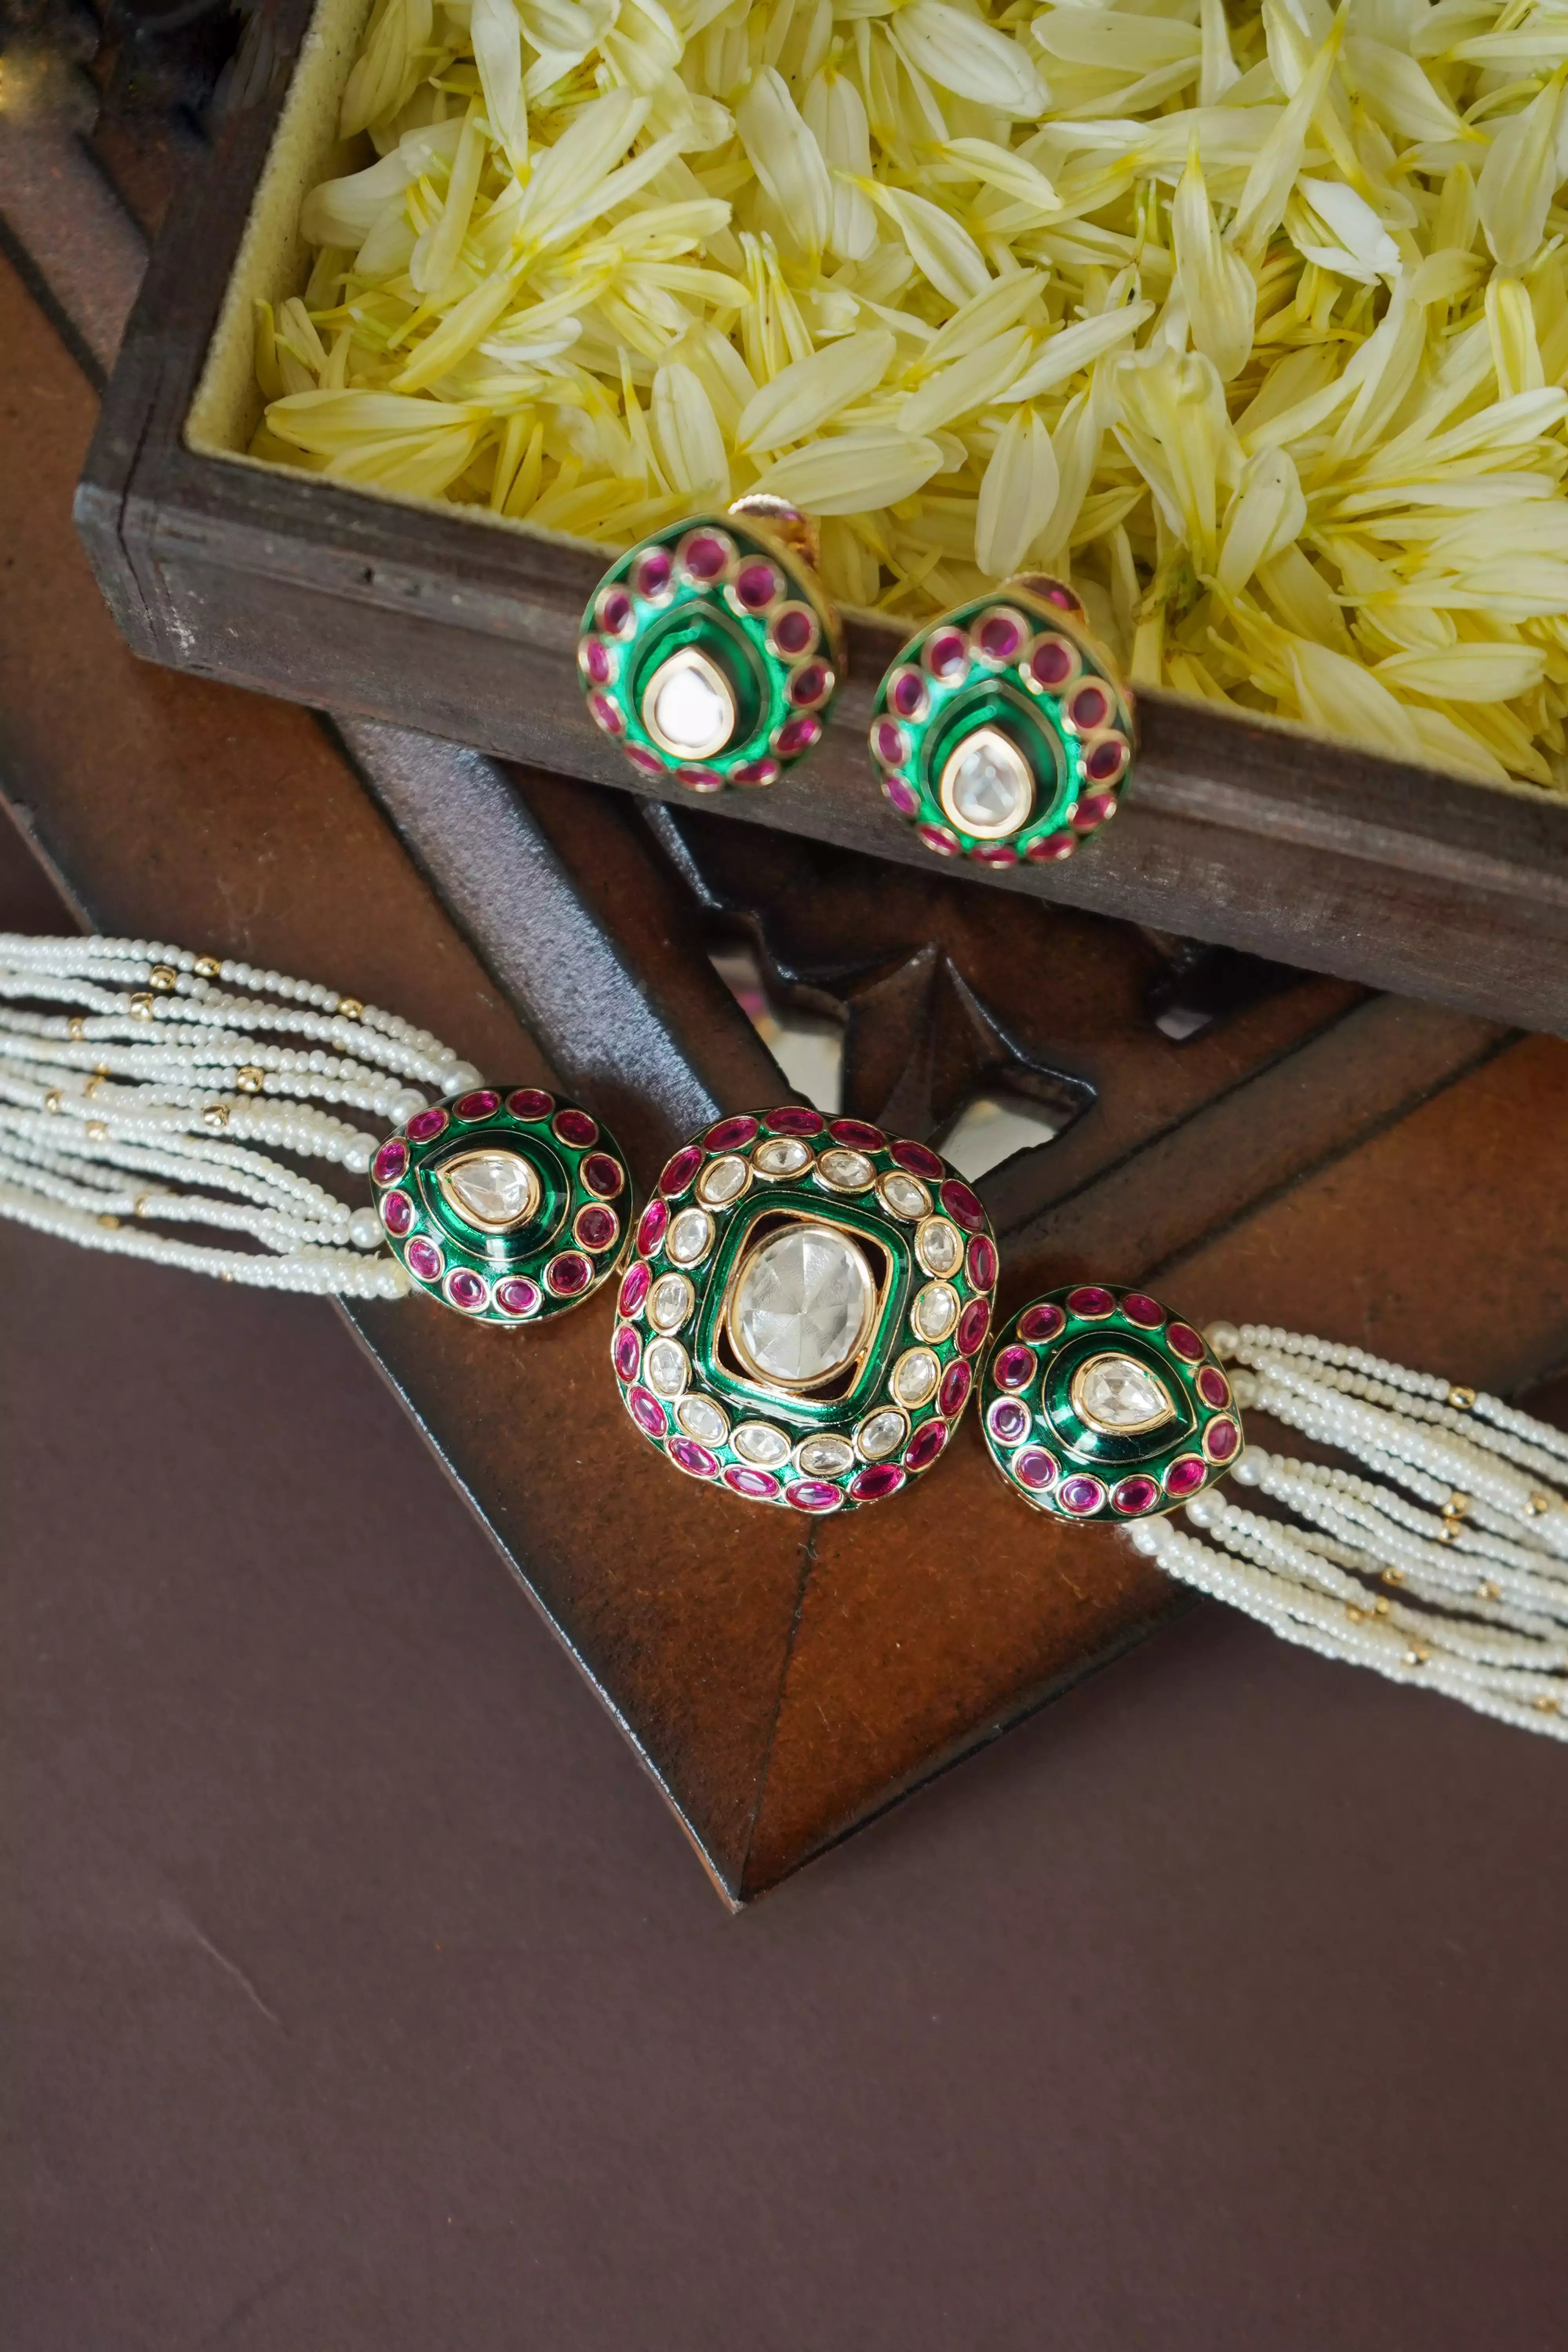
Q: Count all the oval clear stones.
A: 15